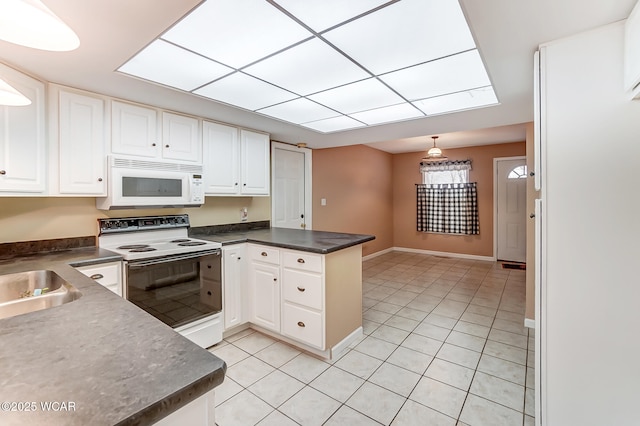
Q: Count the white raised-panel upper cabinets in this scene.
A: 6